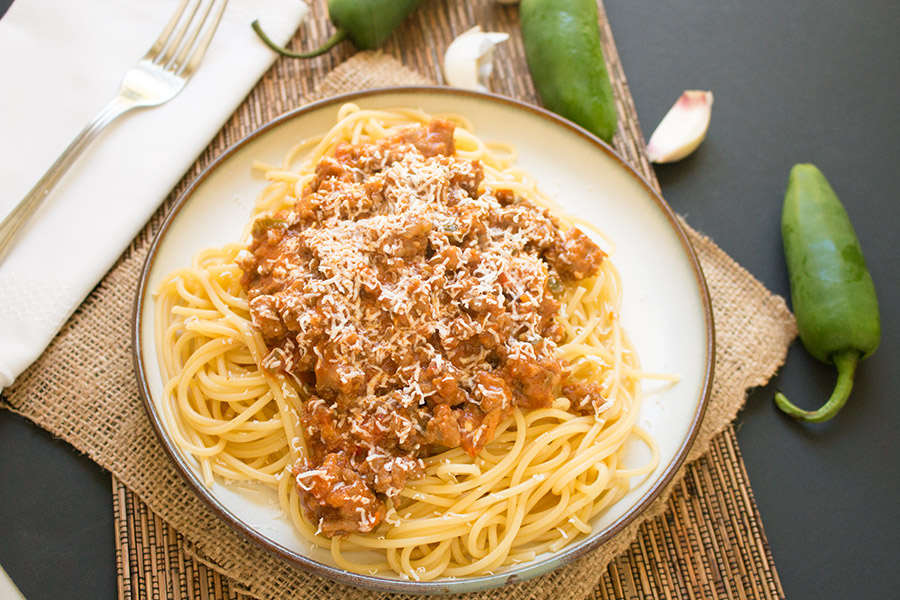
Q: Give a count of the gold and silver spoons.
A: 0